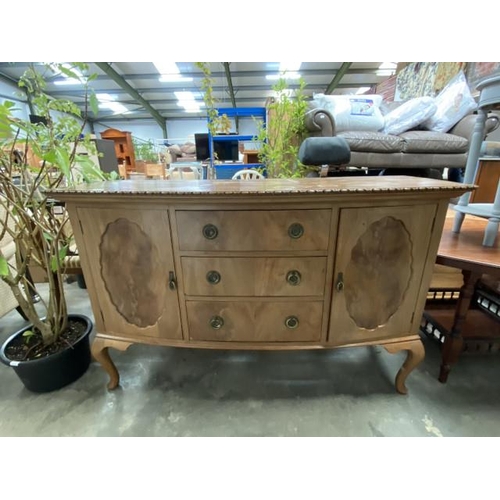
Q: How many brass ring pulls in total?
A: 6